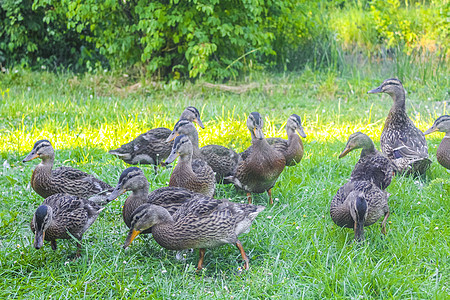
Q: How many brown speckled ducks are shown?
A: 13